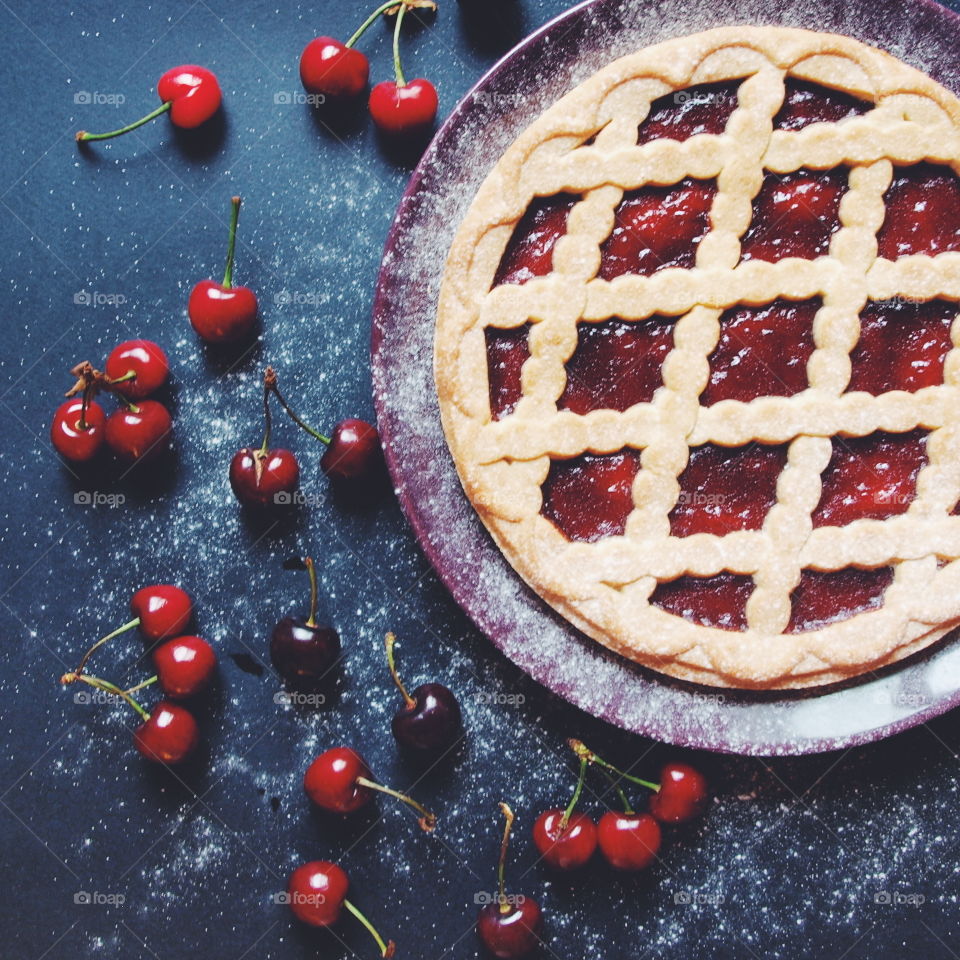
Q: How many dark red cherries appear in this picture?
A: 2